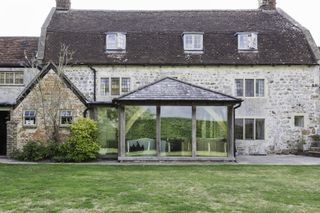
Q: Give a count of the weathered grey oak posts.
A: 4